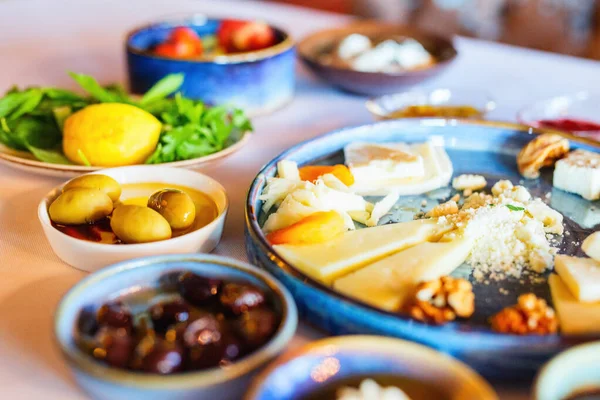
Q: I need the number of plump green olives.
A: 4